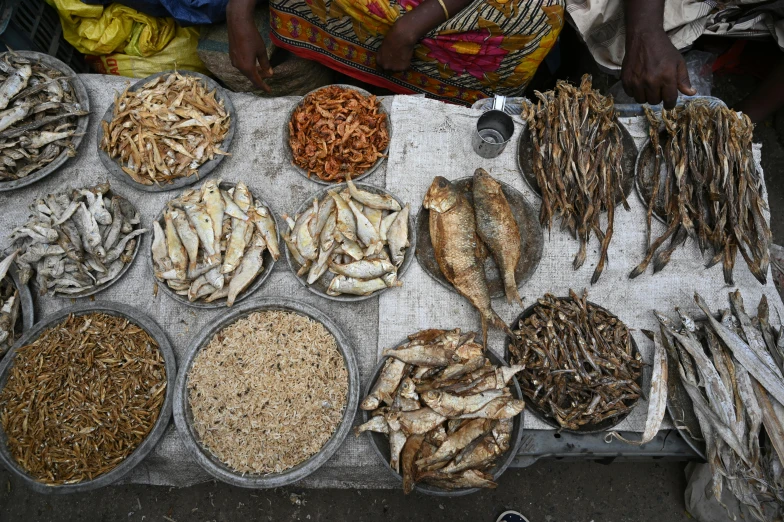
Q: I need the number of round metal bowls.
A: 15